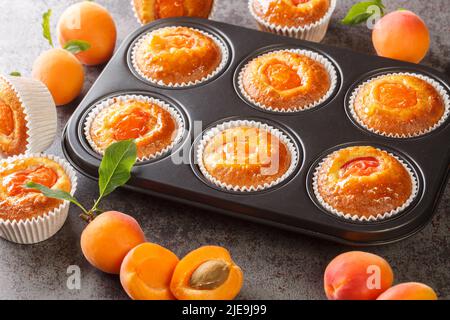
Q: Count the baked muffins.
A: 10